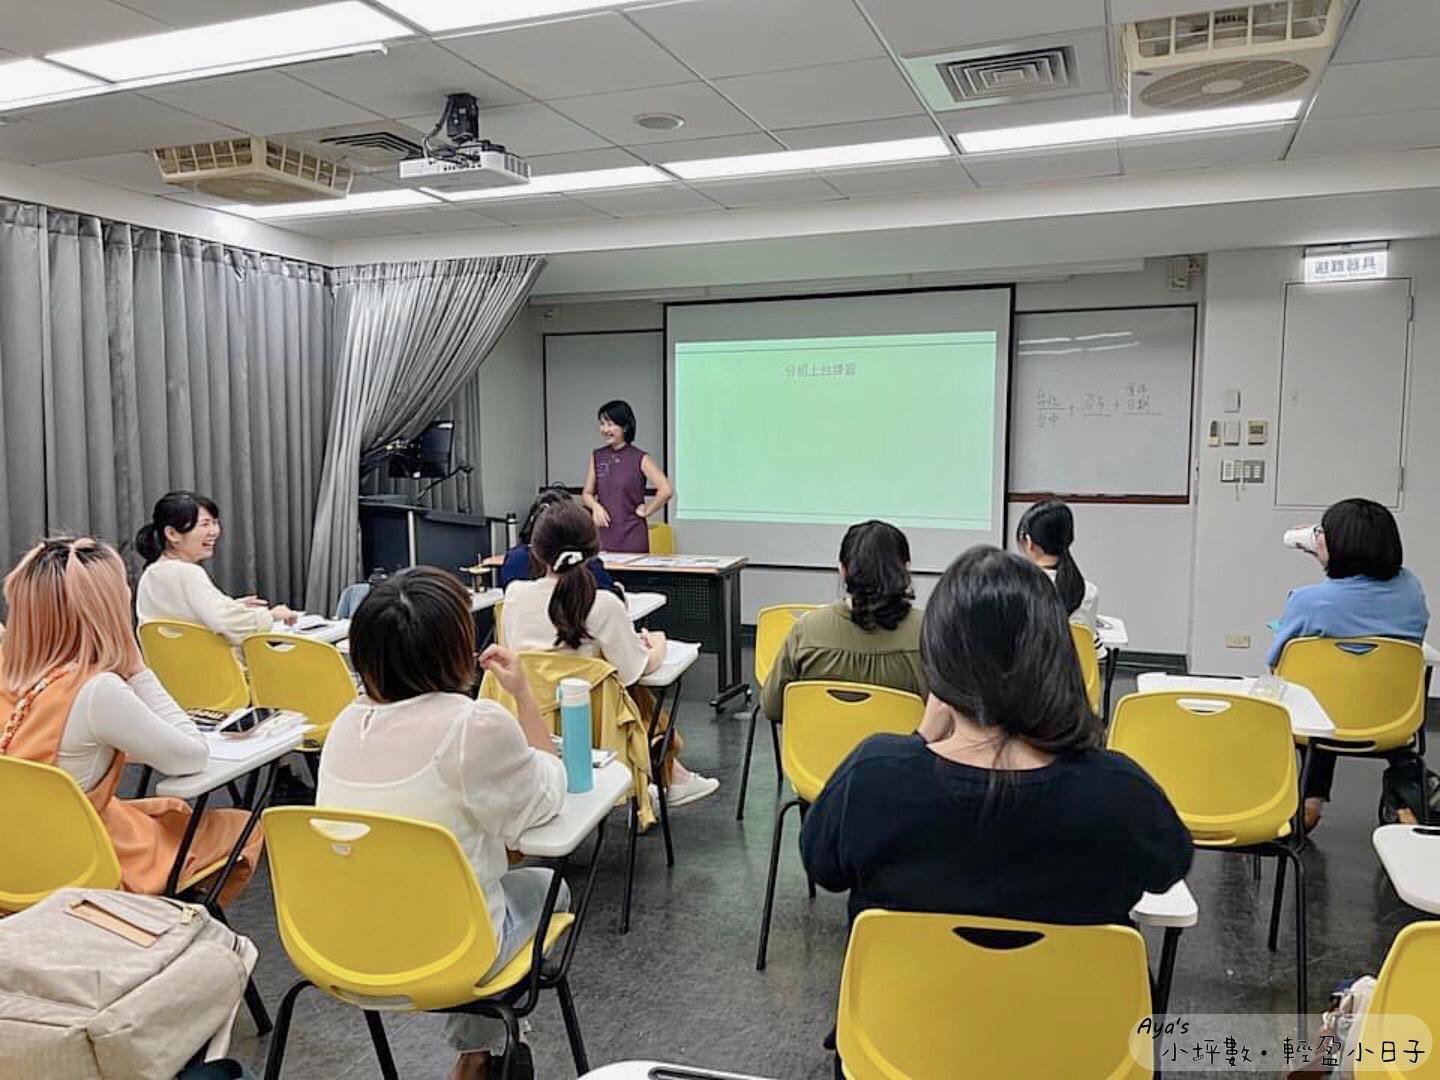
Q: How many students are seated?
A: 9